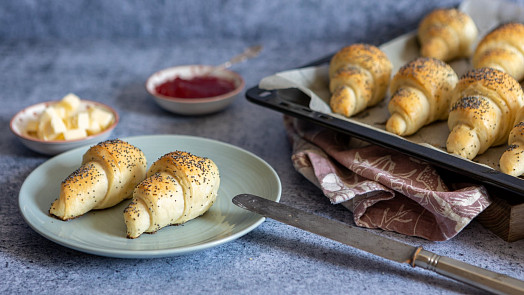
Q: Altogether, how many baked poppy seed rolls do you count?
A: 8